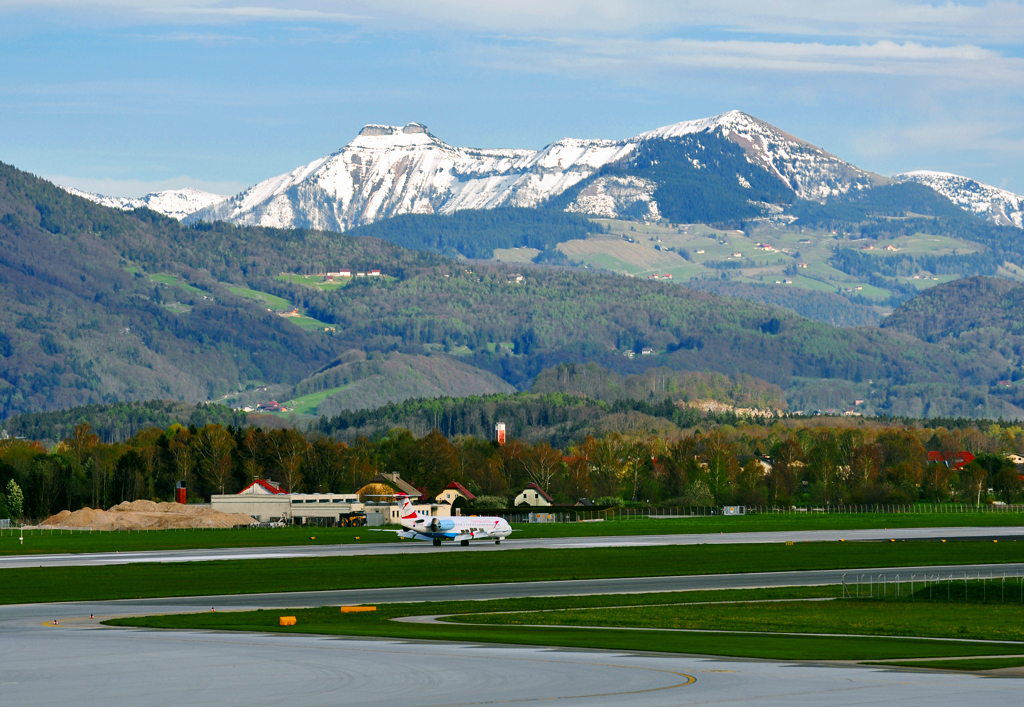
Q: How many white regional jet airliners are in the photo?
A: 1